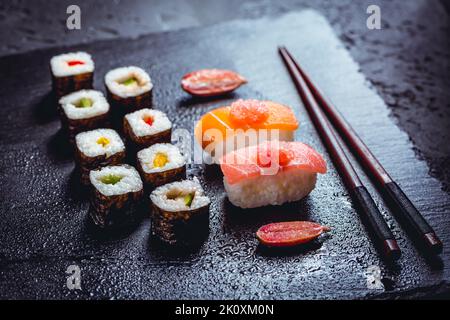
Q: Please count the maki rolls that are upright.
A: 8